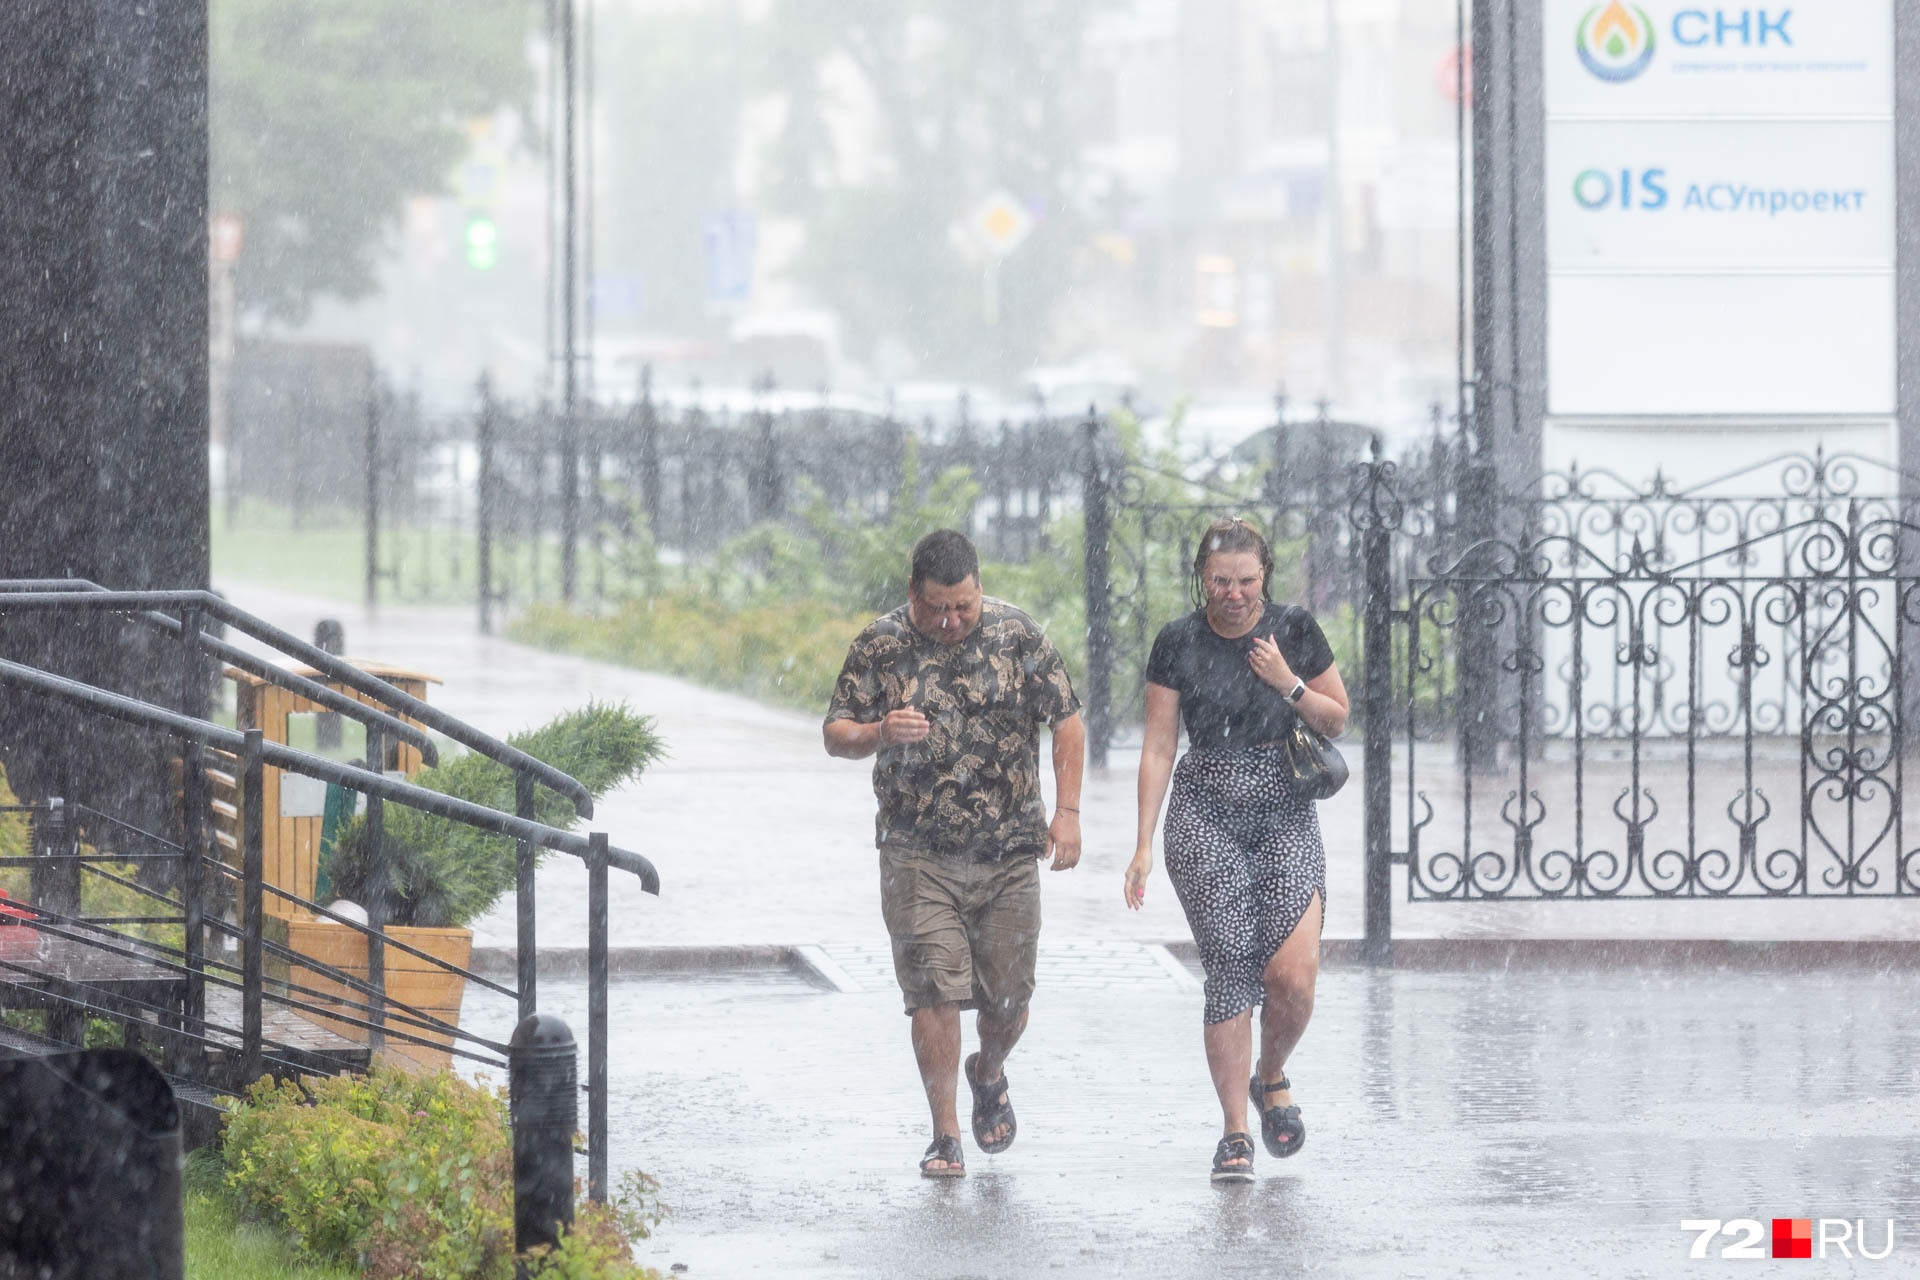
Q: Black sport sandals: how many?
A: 4